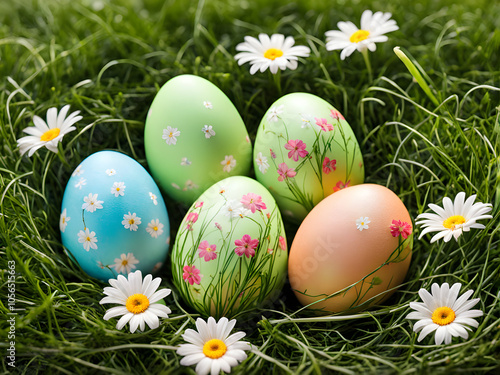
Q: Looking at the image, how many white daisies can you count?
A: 7